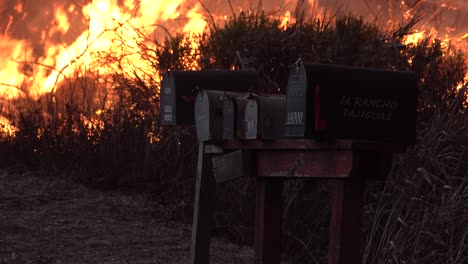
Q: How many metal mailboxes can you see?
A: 5